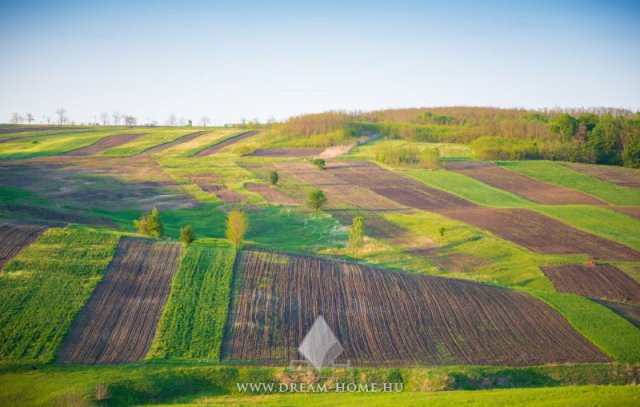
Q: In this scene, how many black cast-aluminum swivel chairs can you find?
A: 0